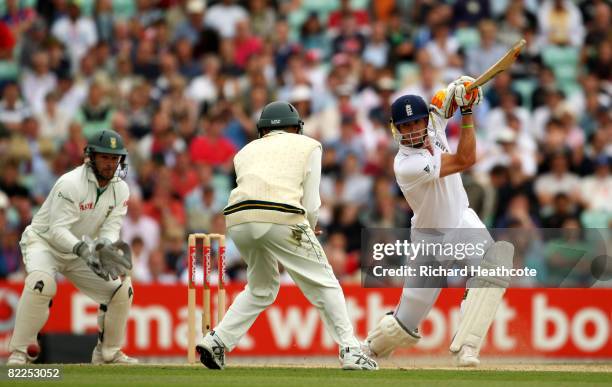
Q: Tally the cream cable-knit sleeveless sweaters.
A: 1